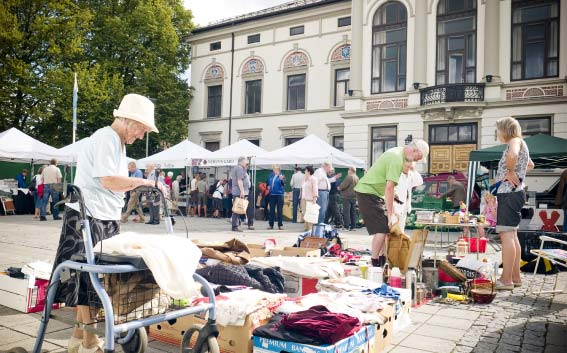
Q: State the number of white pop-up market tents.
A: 5